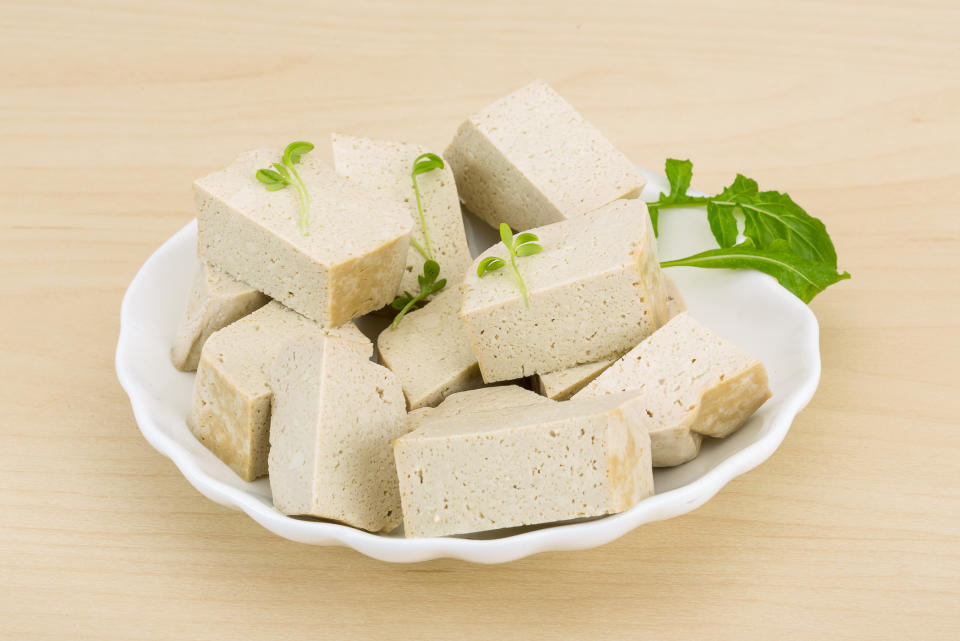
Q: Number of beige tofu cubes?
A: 11